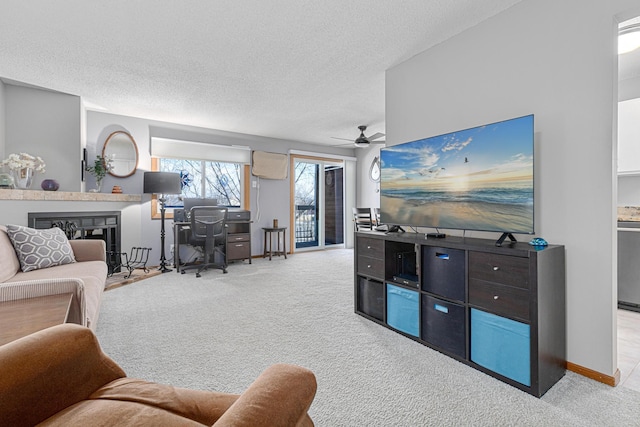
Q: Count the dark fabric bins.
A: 3